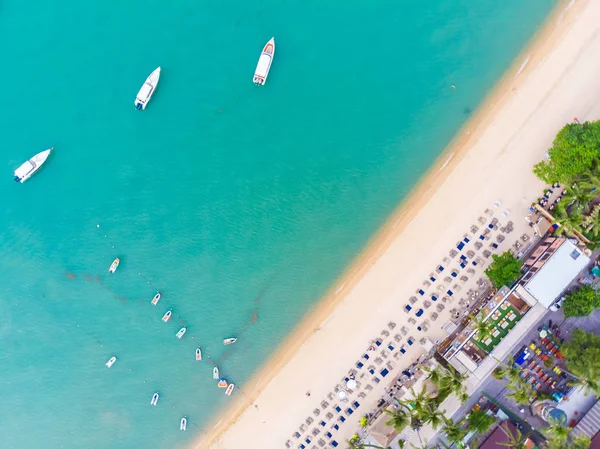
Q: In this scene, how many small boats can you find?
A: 11